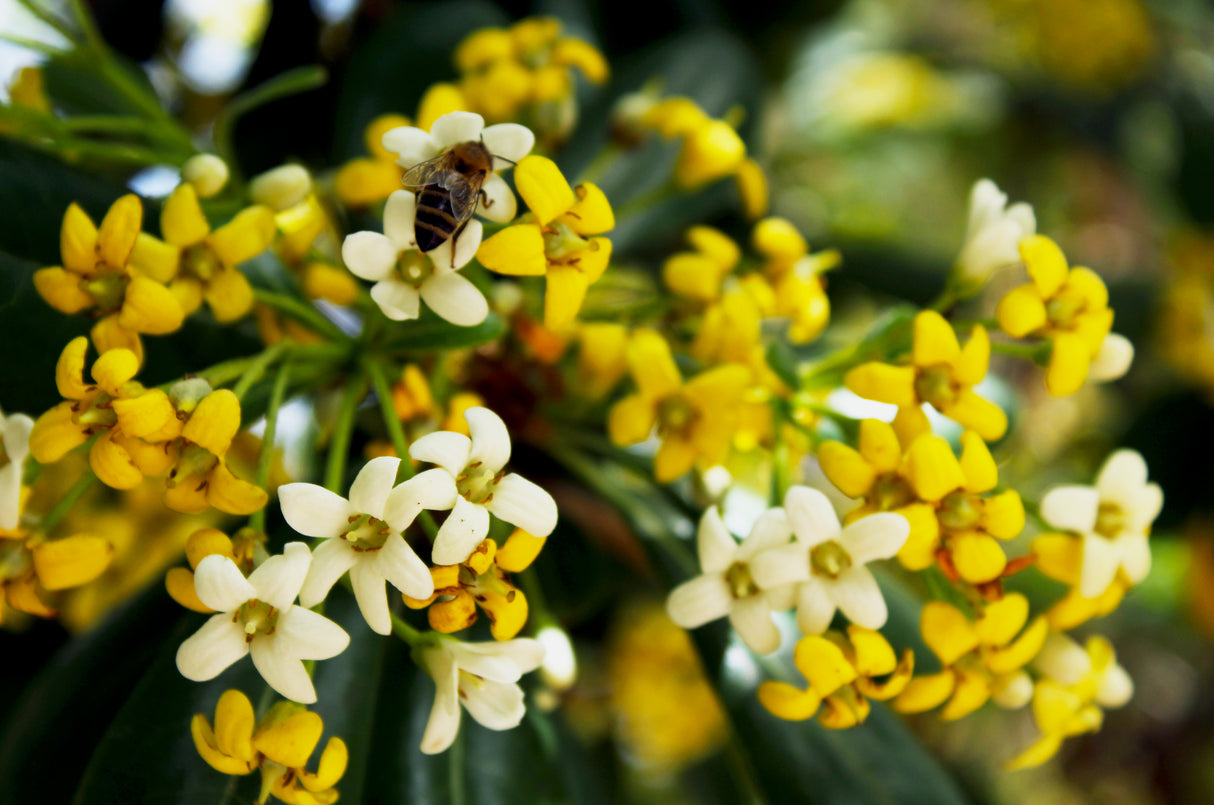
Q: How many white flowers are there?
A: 11